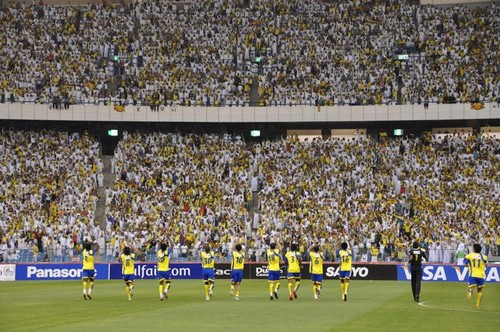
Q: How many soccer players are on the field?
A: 11